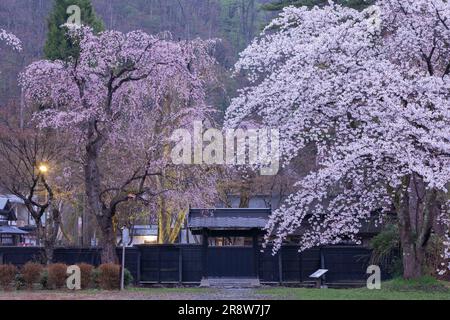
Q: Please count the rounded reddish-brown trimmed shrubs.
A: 5